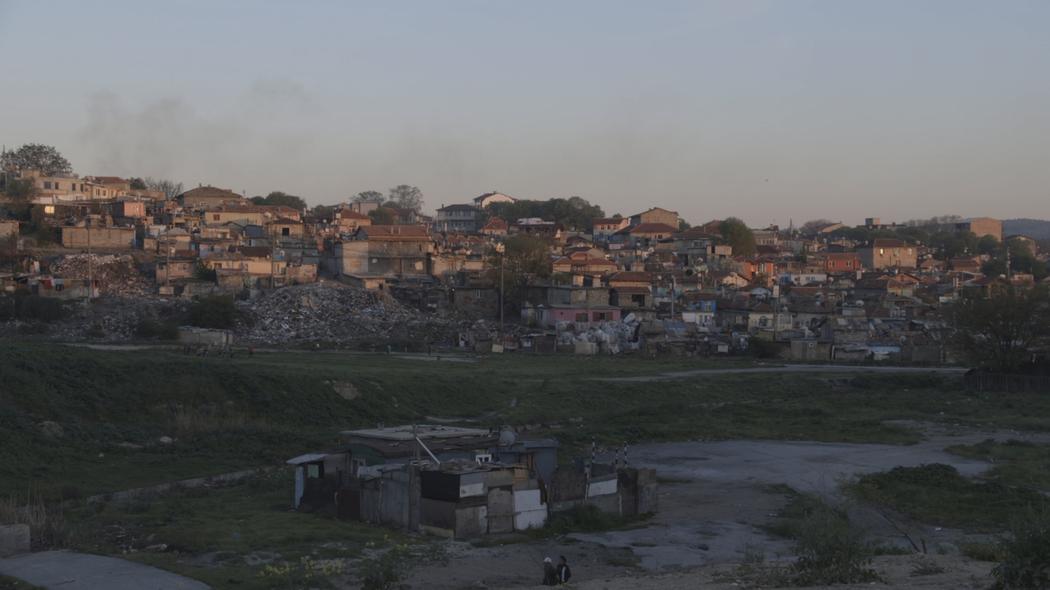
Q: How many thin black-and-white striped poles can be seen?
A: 3